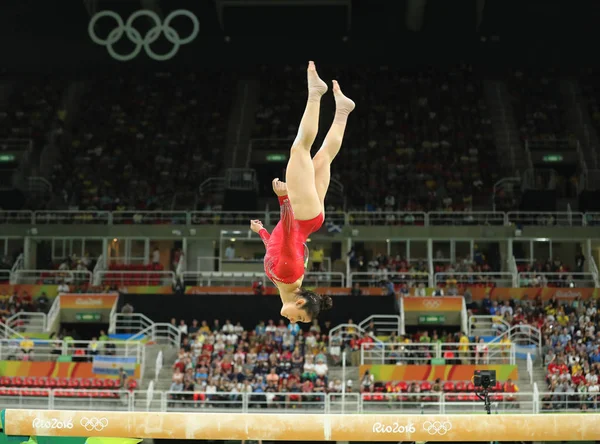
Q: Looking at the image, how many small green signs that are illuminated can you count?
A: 5